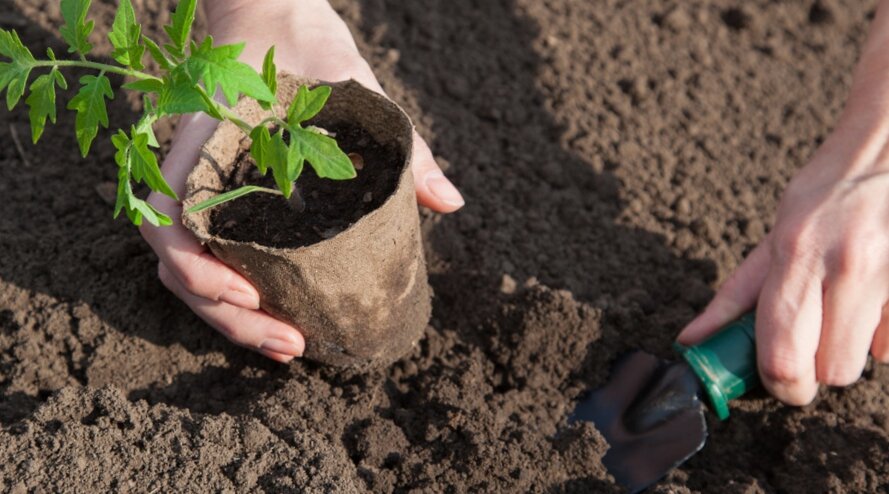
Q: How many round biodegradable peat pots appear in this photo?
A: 1